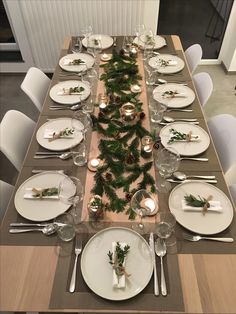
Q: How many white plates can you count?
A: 11